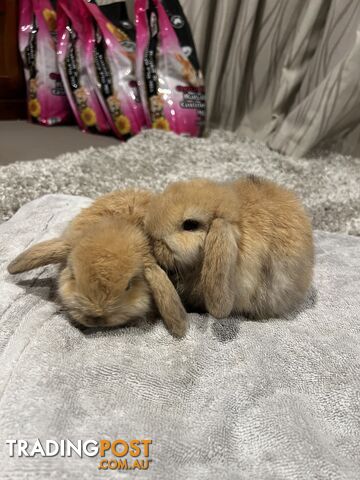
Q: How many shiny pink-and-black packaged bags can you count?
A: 4